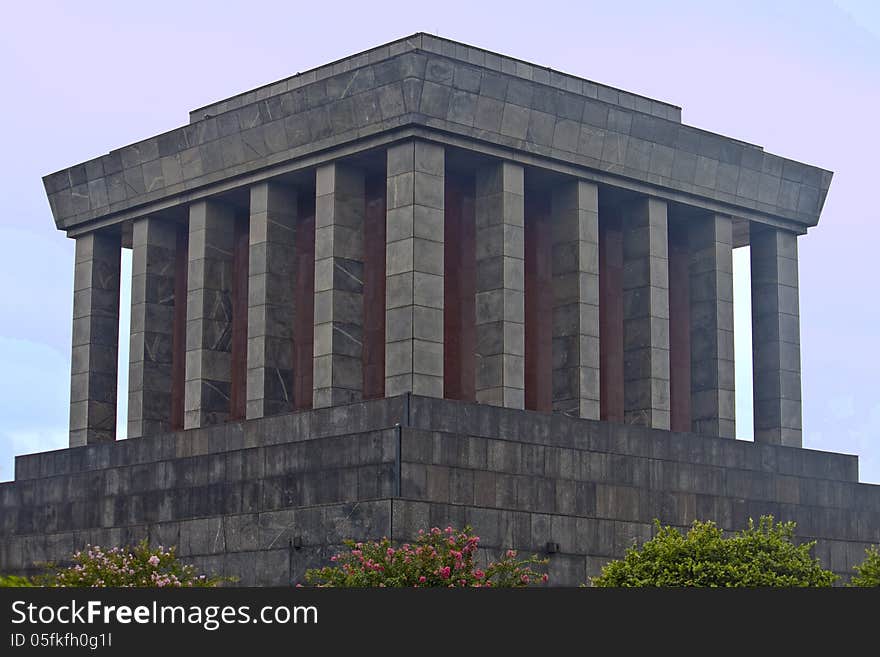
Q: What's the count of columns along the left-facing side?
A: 6